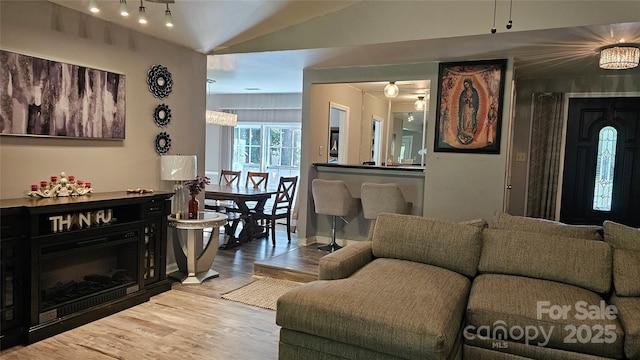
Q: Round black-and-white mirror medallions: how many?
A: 3